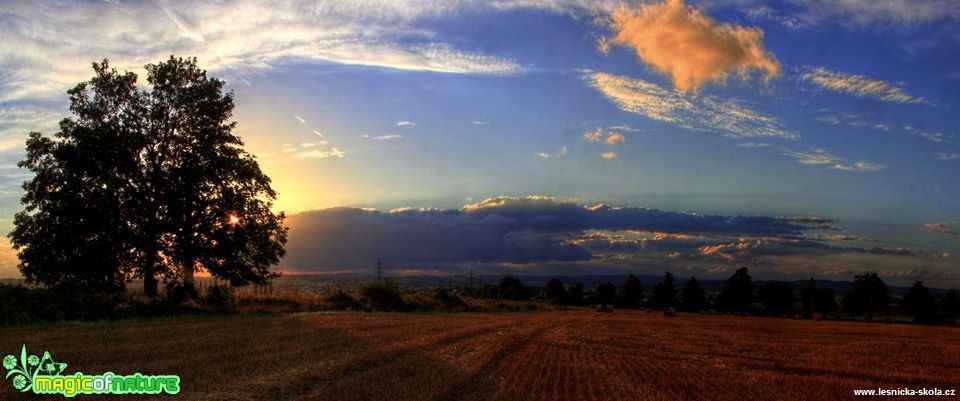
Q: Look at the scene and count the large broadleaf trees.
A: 2